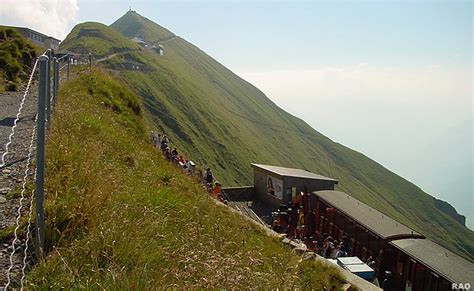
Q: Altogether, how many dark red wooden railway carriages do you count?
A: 2